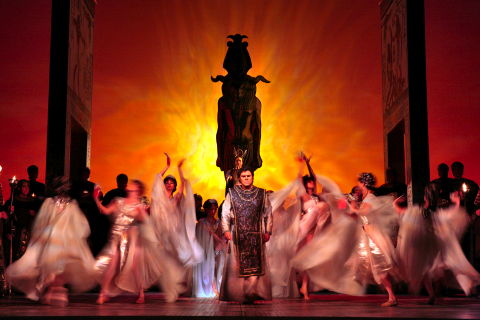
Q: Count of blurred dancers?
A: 6